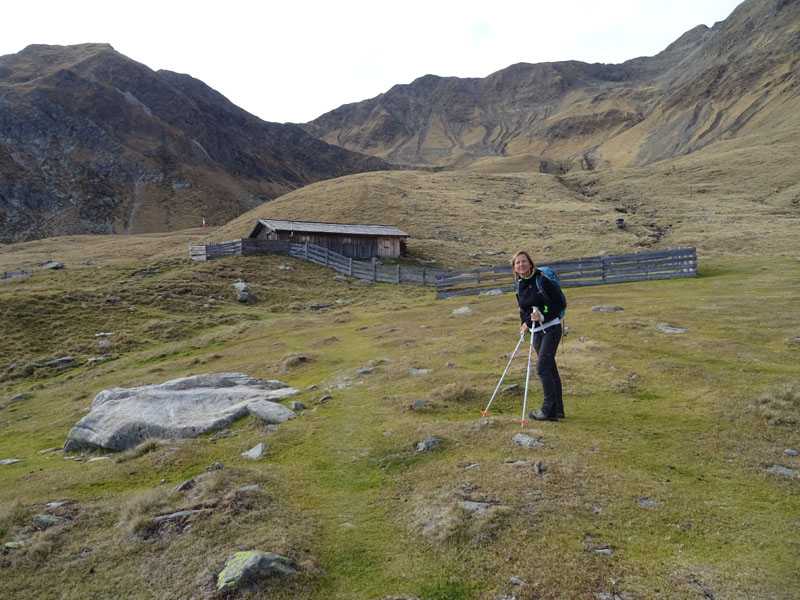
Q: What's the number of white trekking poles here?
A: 2